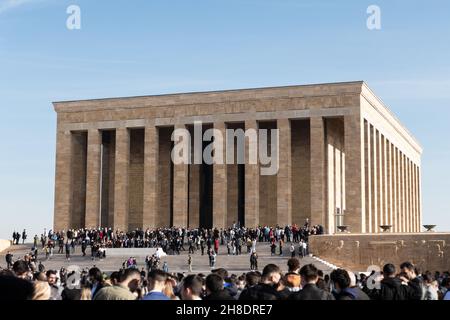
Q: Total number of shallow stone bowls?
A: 3